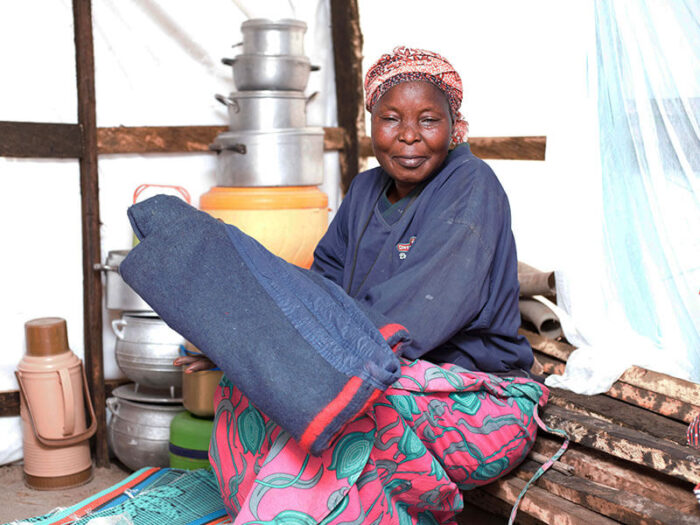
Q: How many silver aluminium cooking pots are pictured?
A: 7